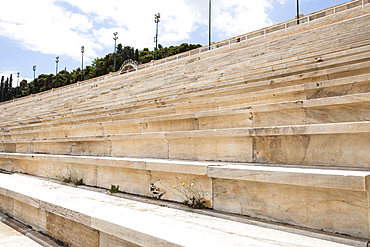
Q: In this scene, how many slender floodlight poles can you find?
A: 8